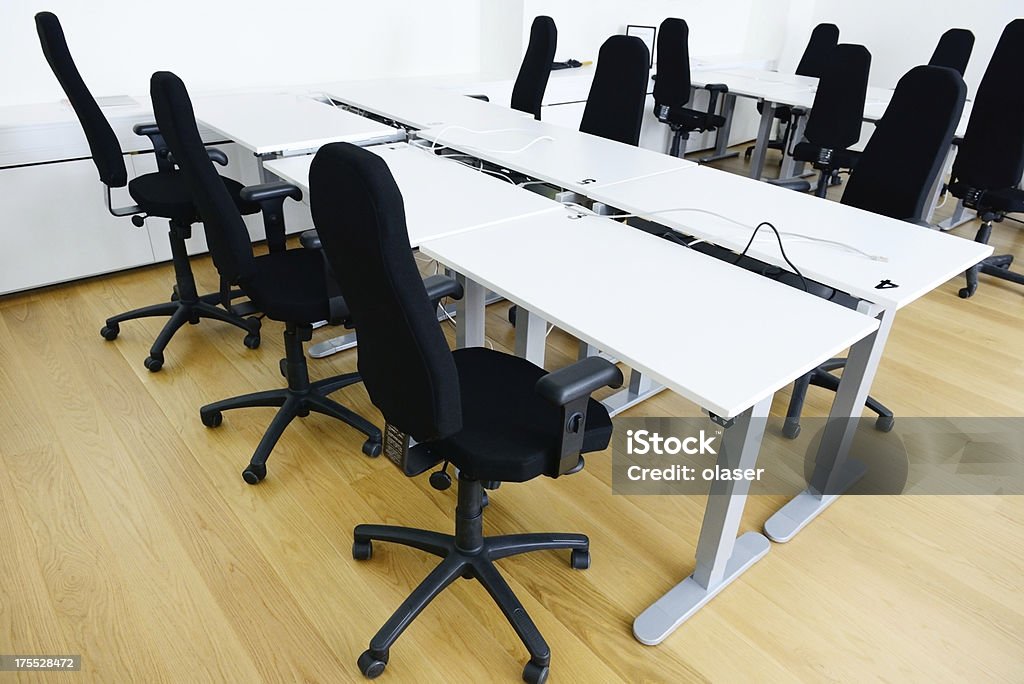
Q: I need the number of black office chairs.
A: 11